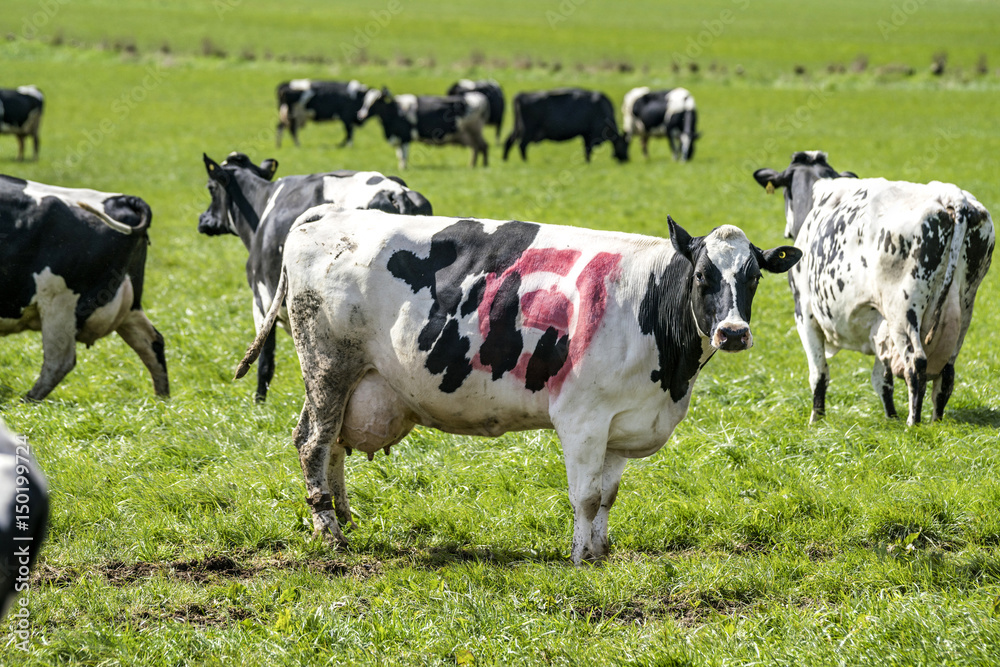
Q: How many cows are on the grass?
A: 11